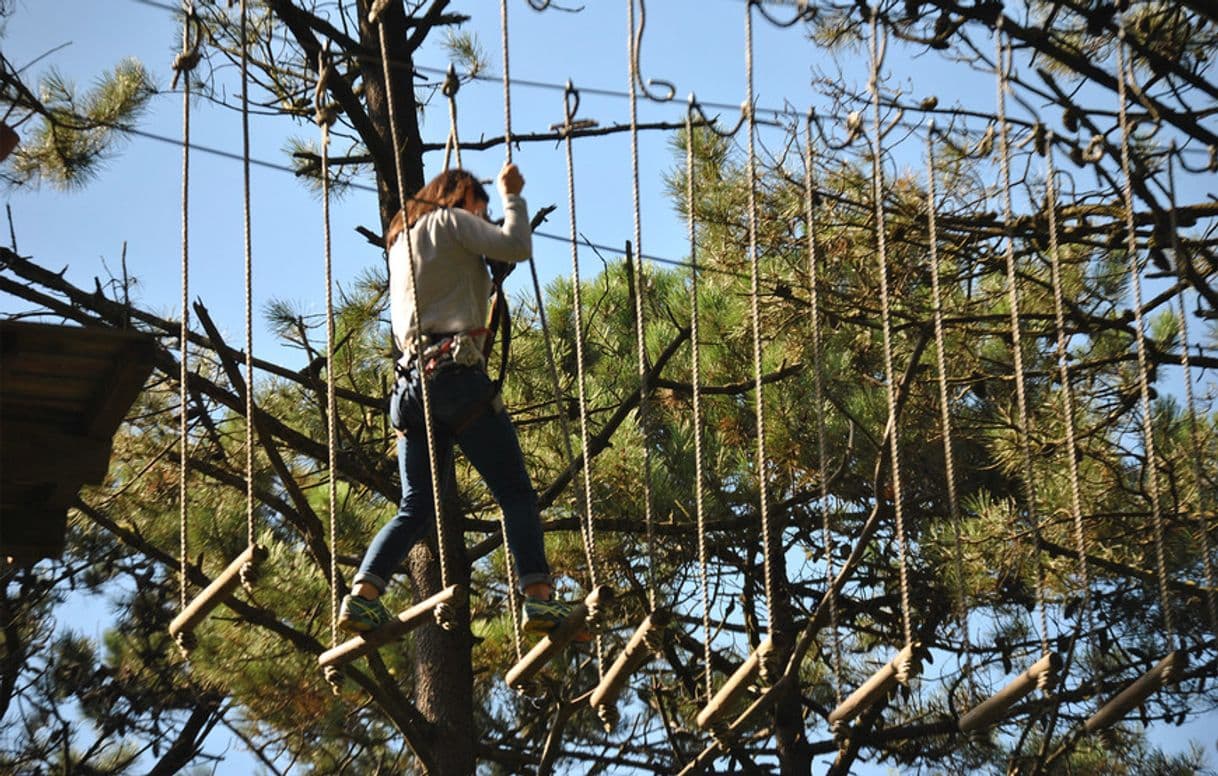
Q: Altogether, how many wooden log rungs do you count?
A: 8